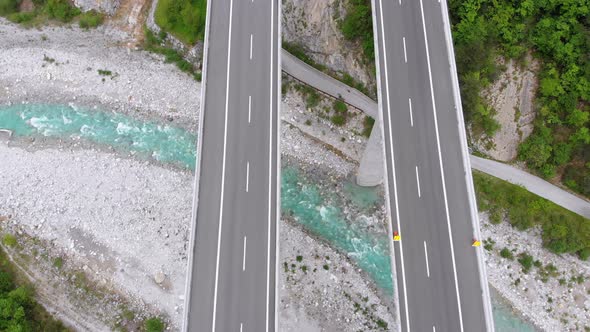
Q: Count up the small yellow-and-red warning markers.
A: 2